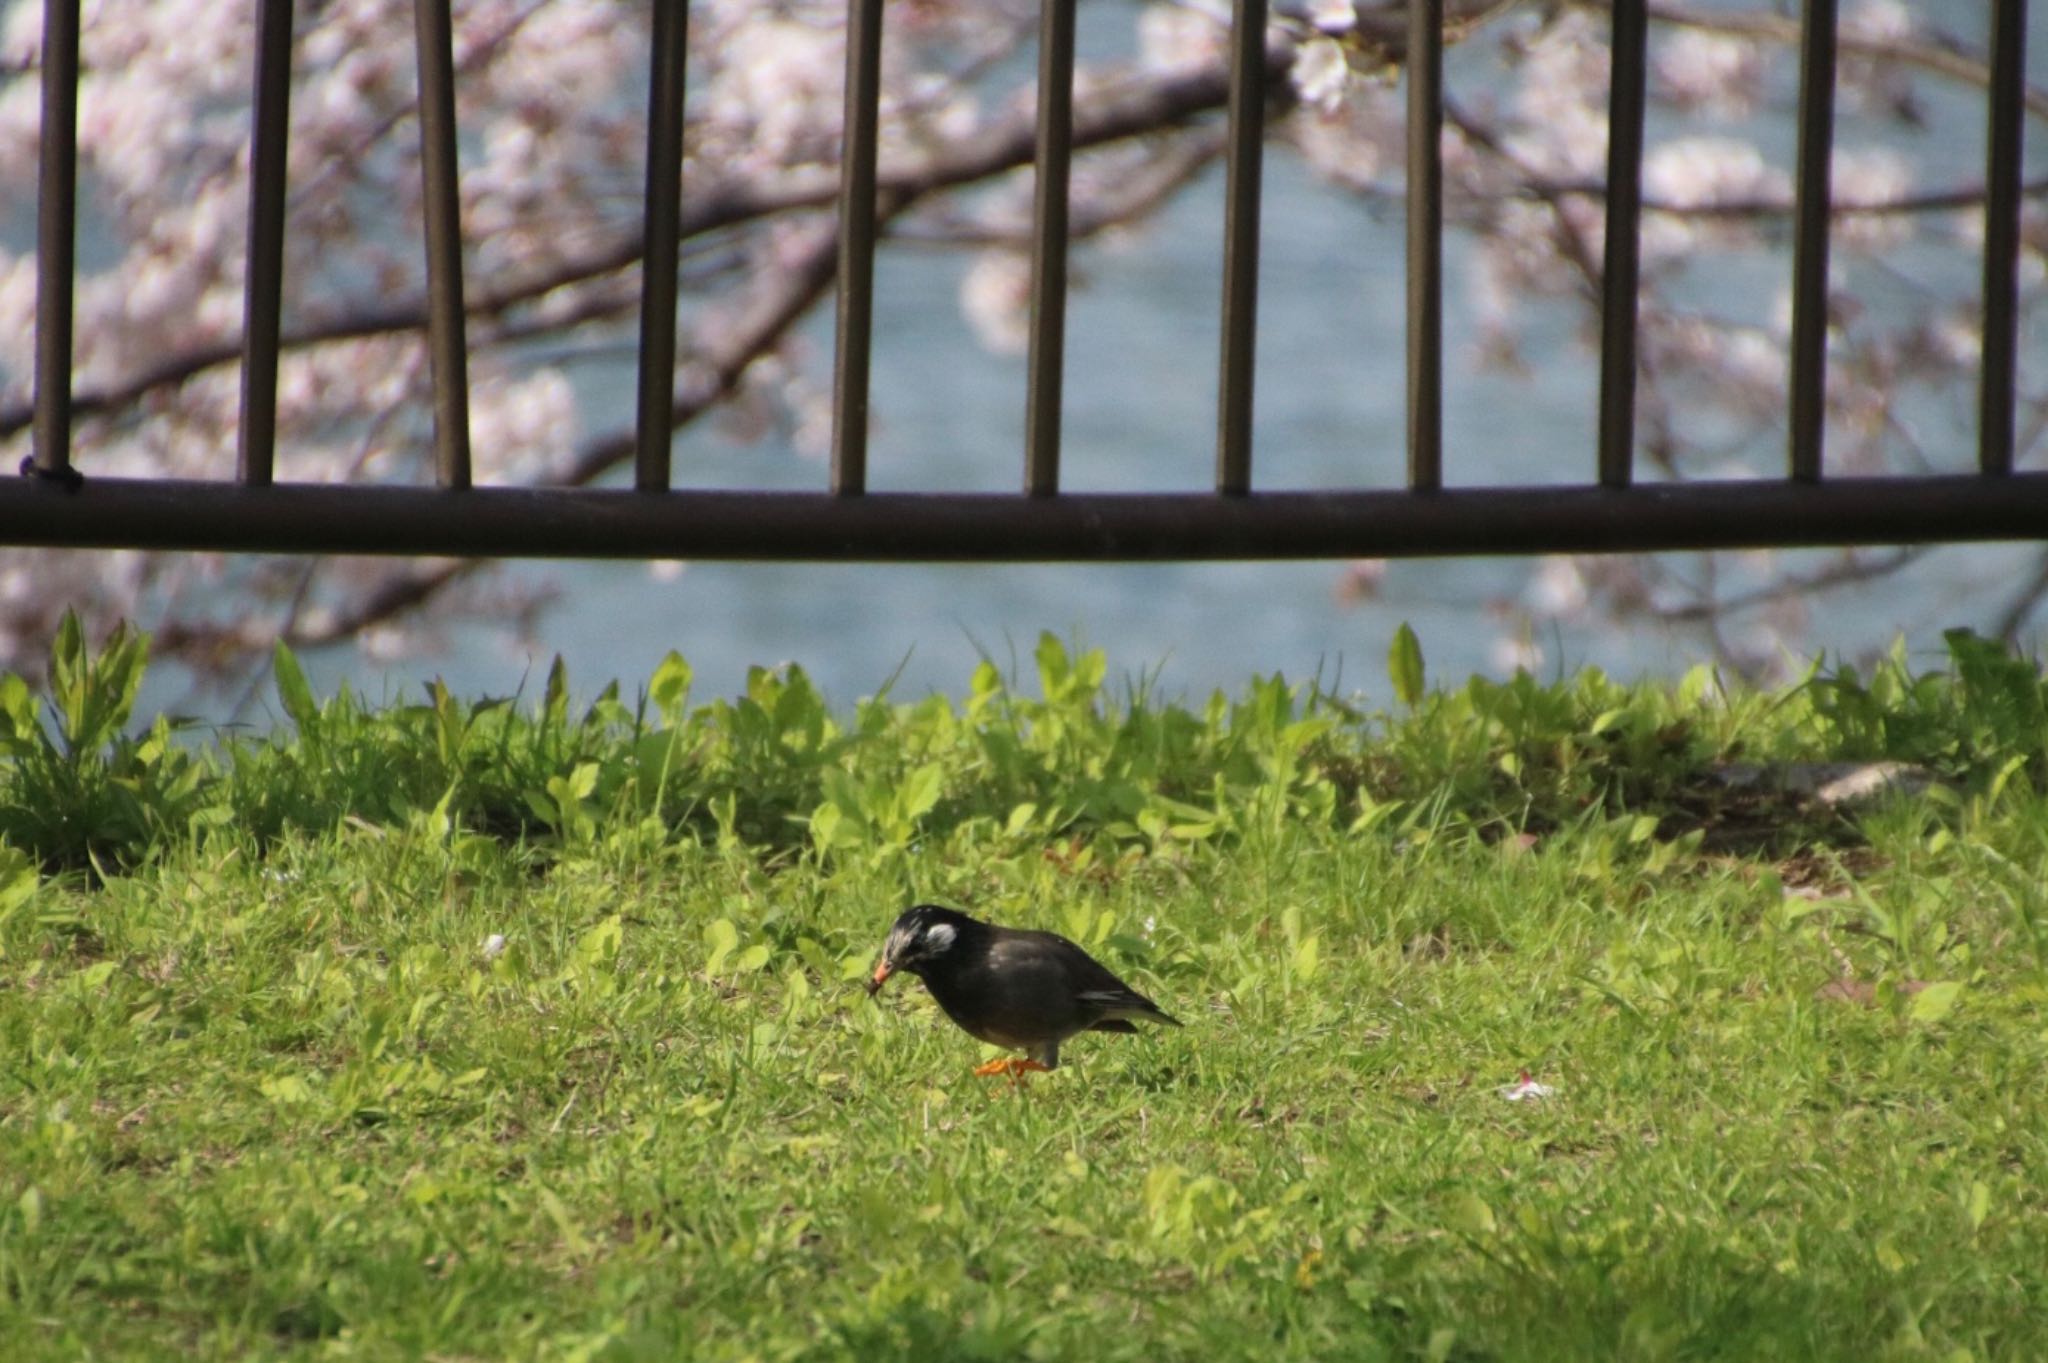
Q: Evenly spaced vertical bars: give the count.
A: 11